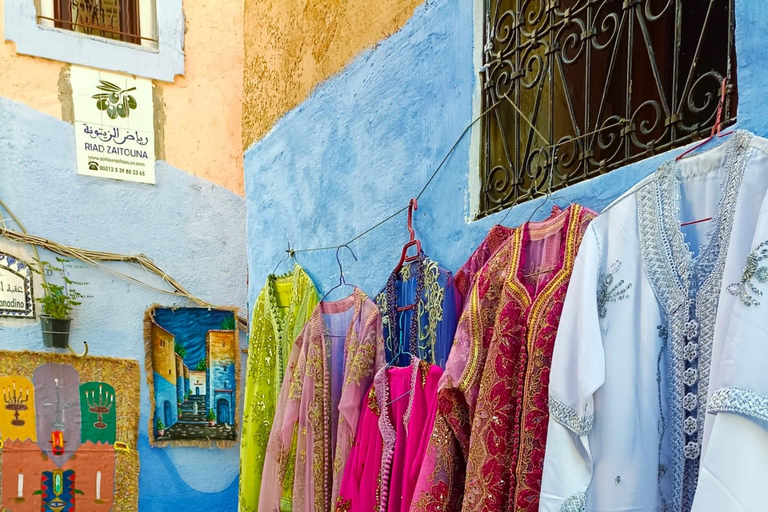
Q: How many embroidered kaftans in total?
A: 7